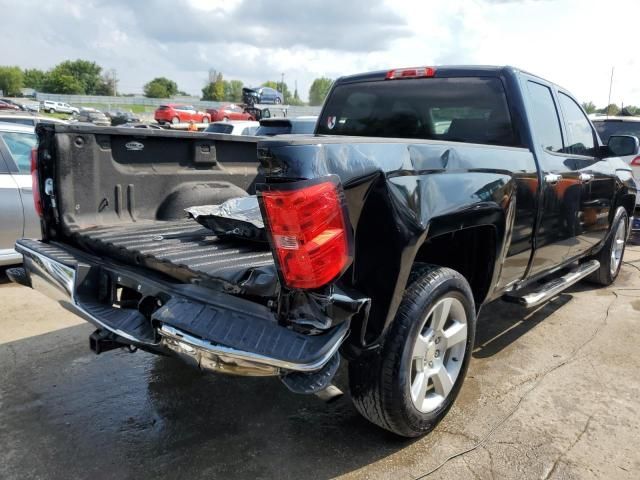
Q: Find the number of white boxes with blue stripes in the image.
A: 0